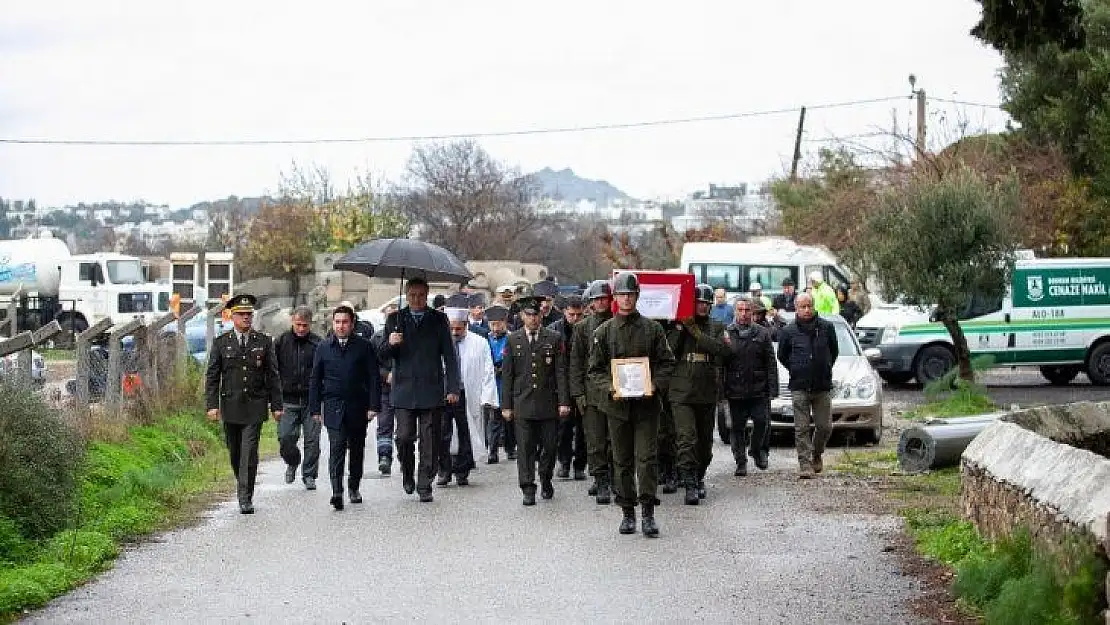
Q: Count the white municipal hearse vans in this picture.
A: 1